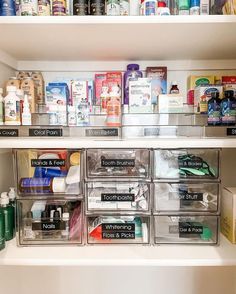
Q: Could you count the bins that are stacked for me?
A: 8